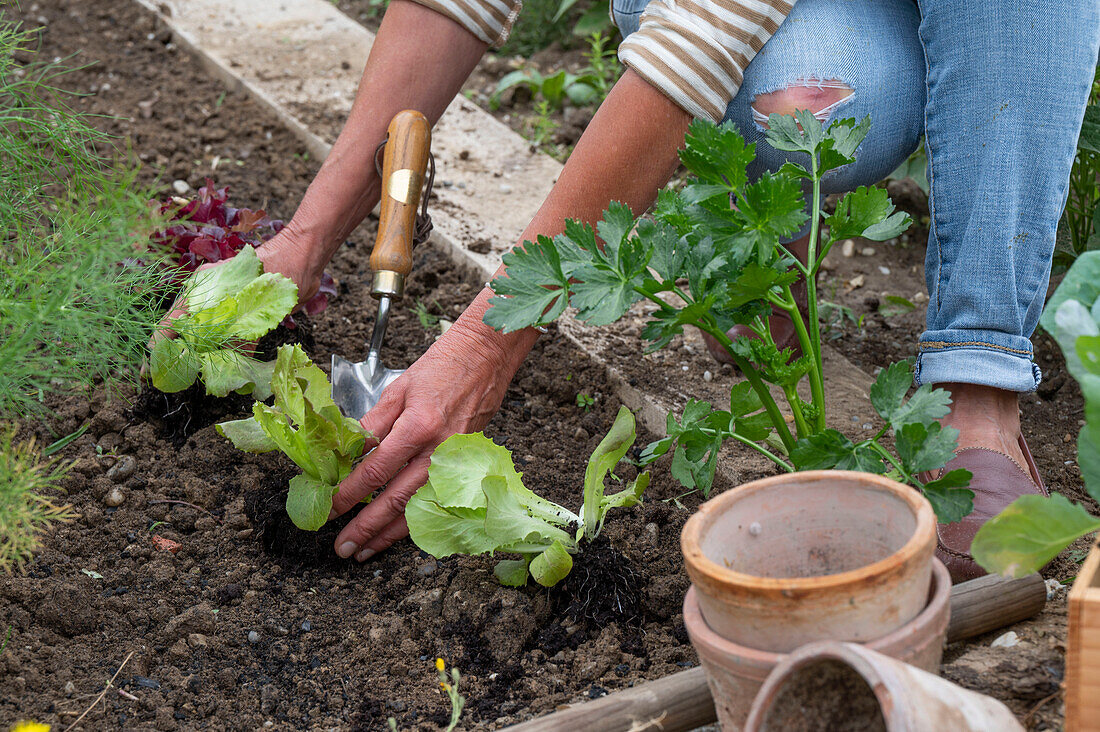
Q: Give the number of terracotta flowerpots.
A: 3